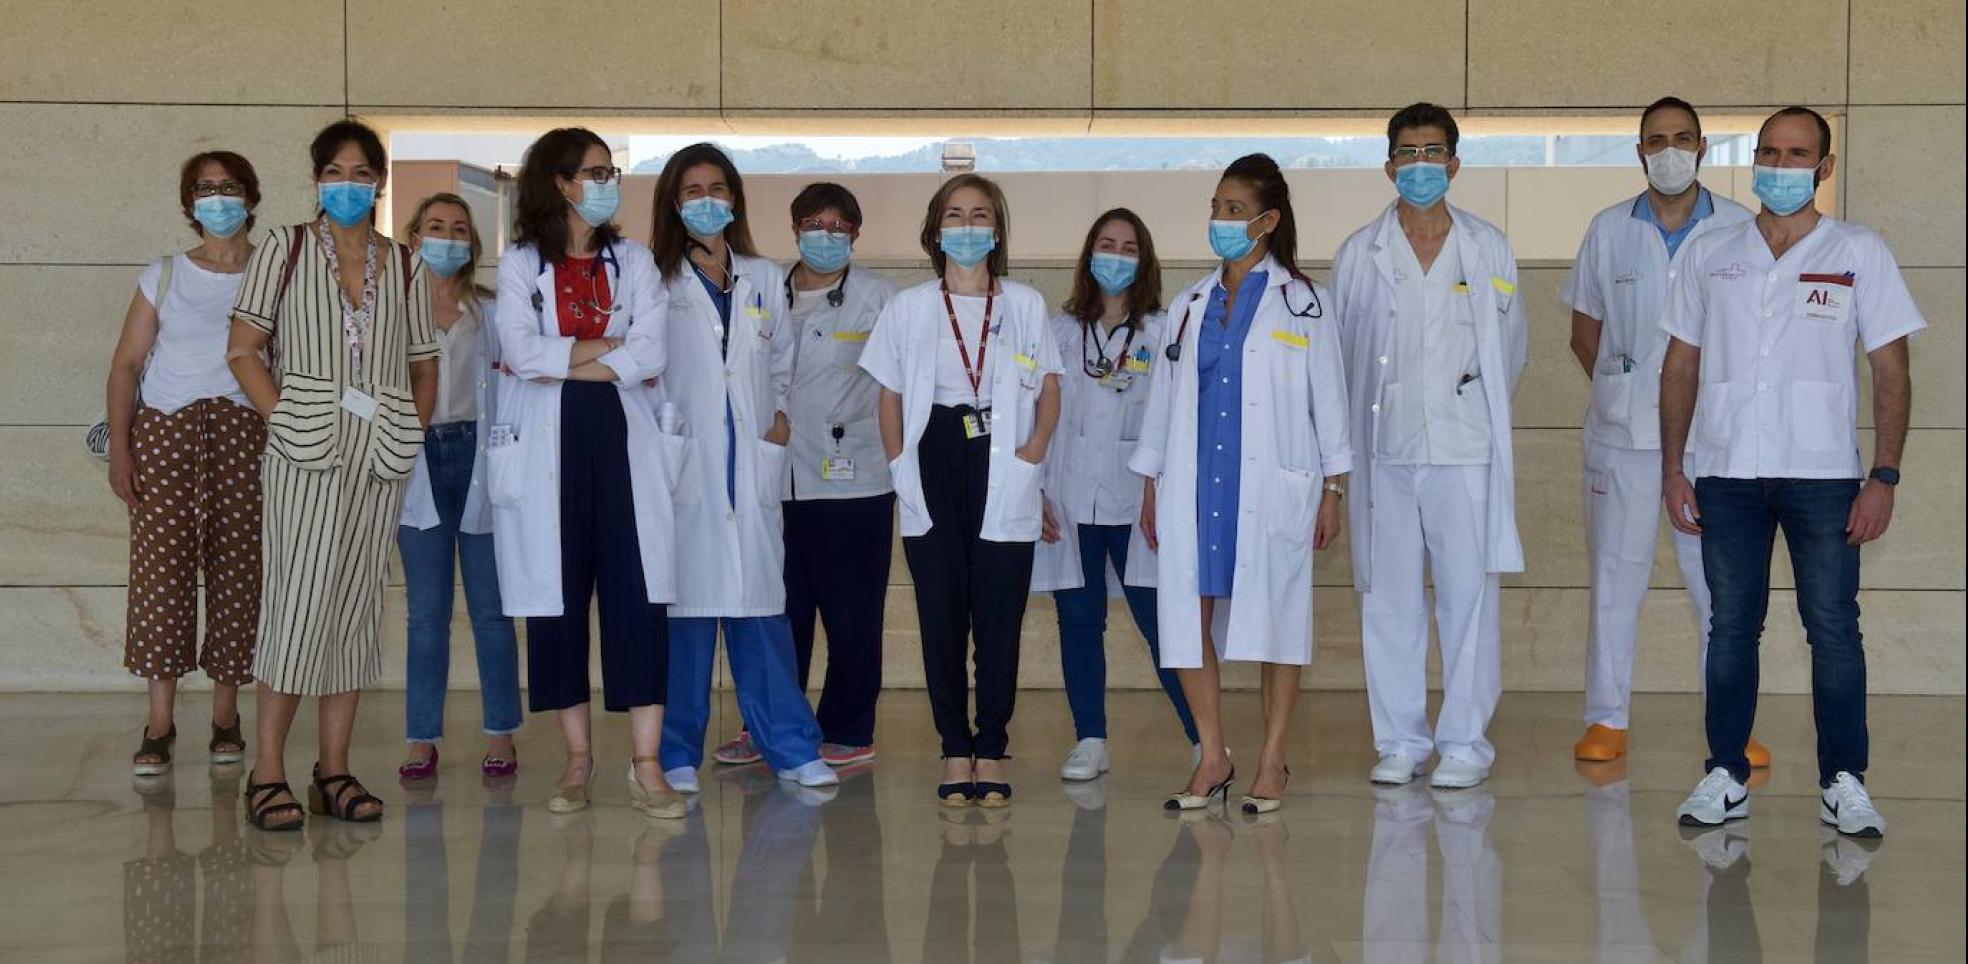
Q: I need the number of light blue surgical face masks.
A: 11